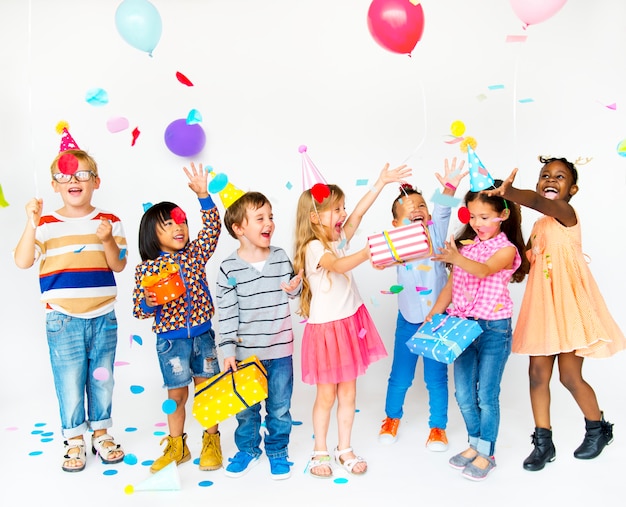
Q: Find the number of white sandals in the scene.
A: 4